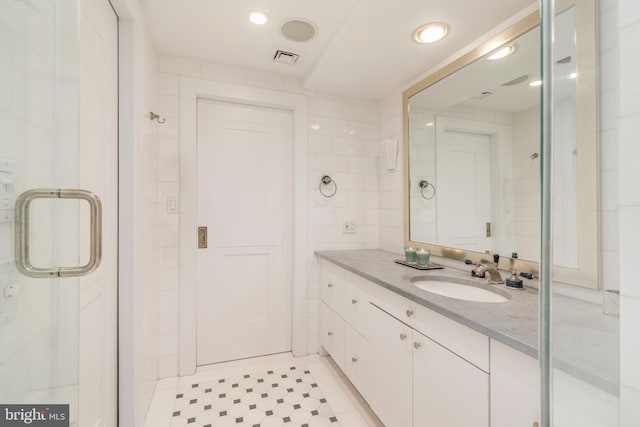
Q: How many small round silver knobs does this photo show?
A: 7